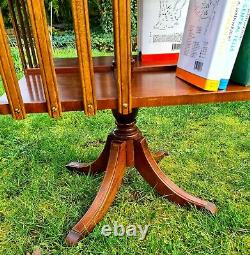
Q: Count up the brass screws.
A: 4